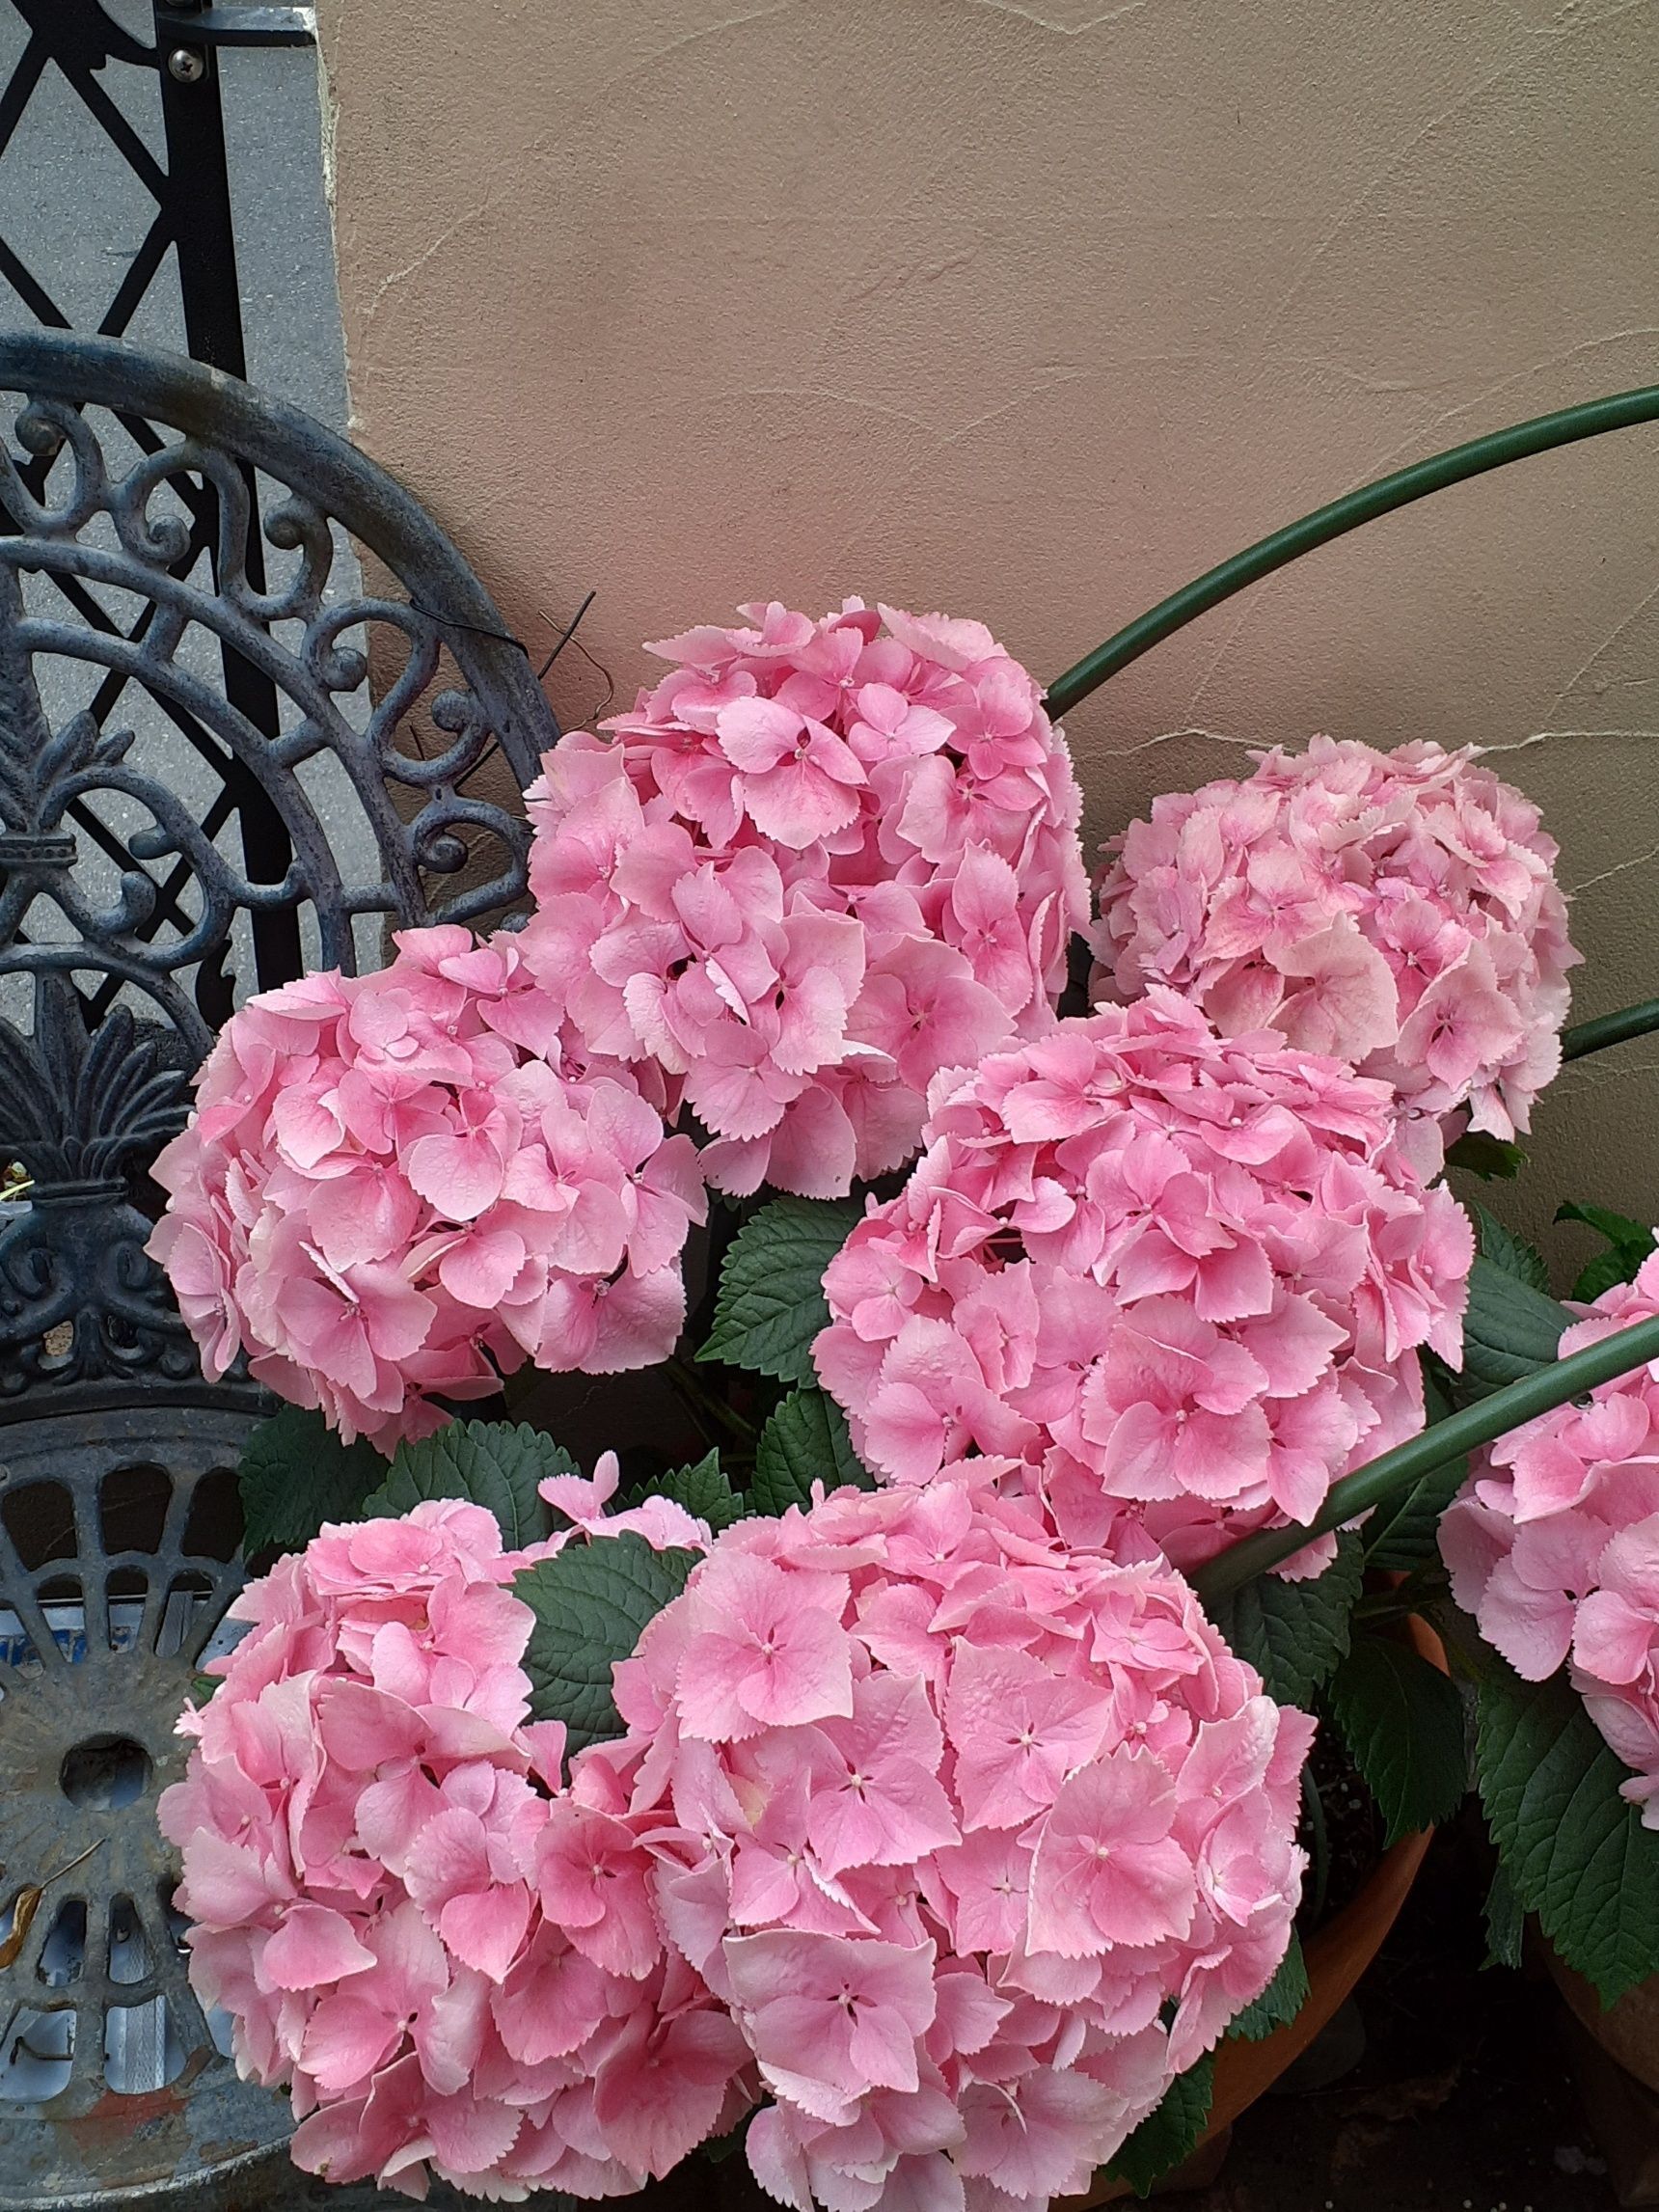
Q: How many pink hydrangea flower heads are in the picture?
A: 7